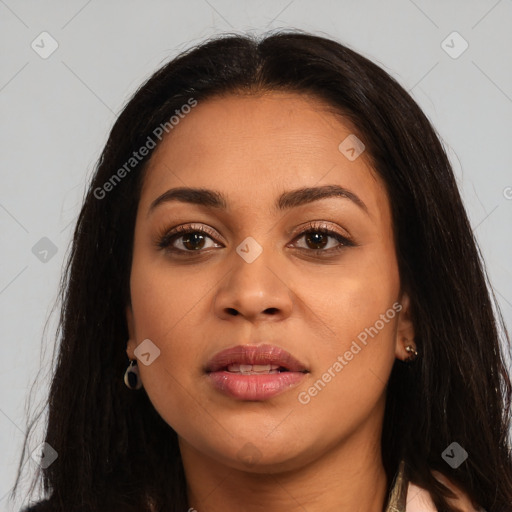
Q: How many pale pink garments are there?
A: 1